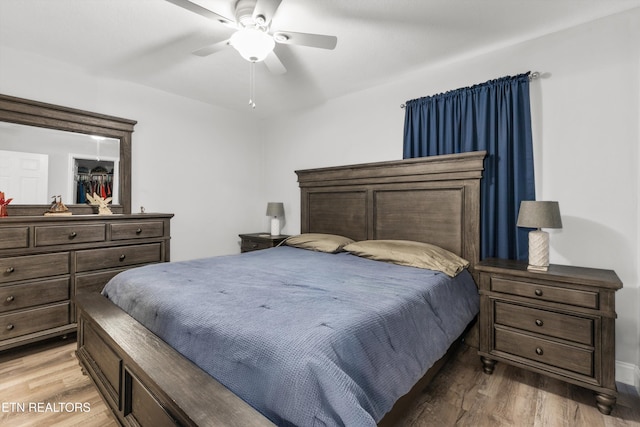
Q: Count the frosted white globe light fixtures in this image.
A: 1